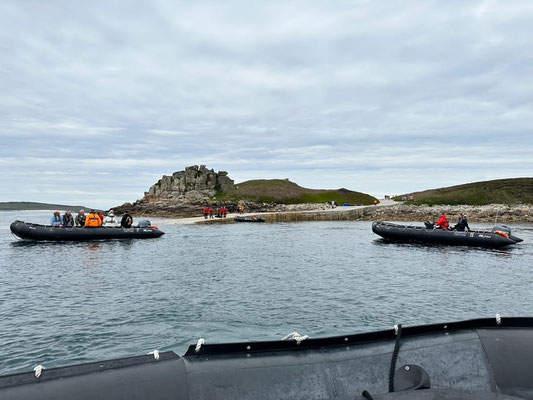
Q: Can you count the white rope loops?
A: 6